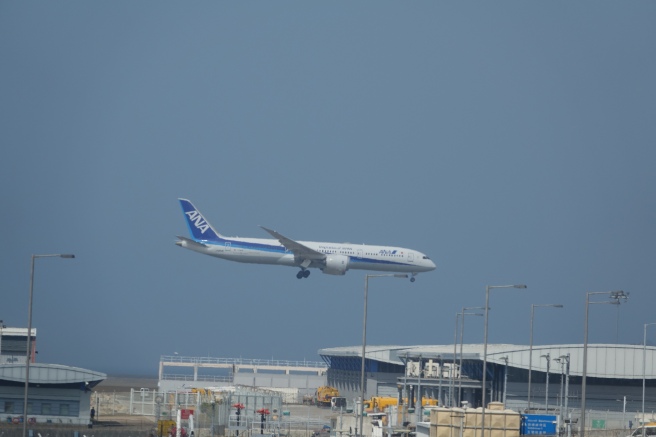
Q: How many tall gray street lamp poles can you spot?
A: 8